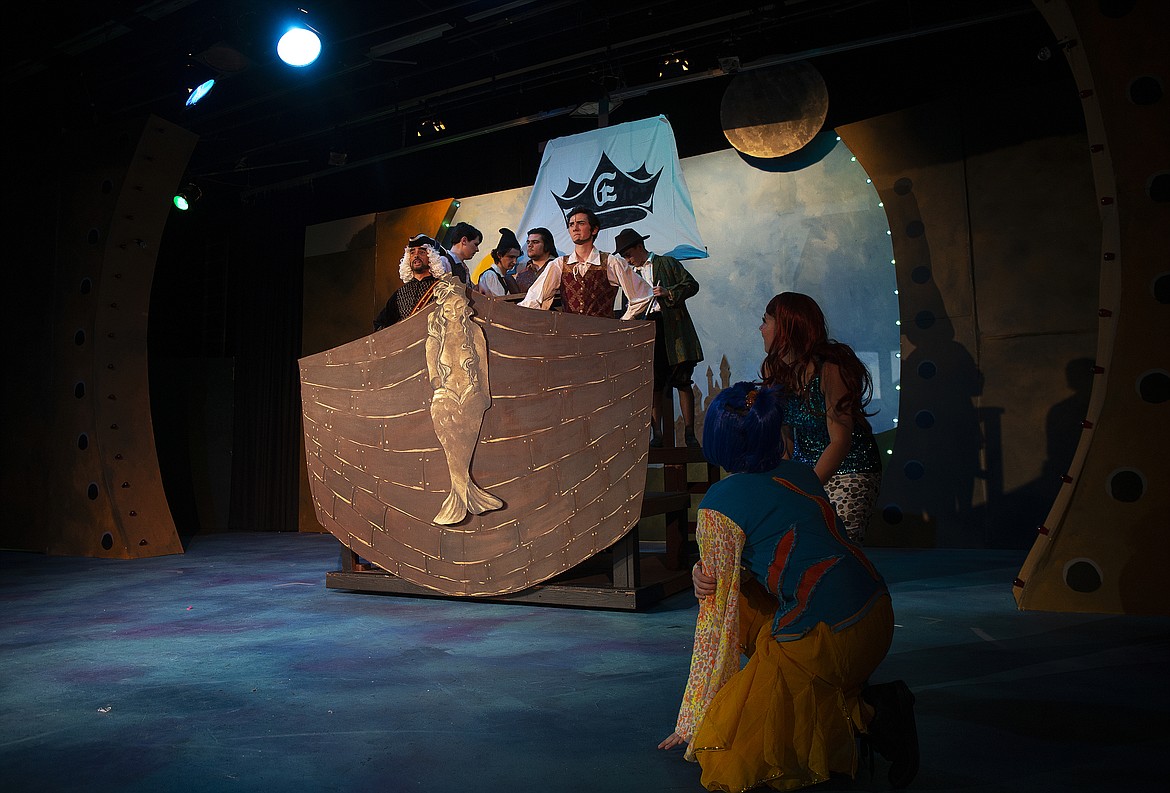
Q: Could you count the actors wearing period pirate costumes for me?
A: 6